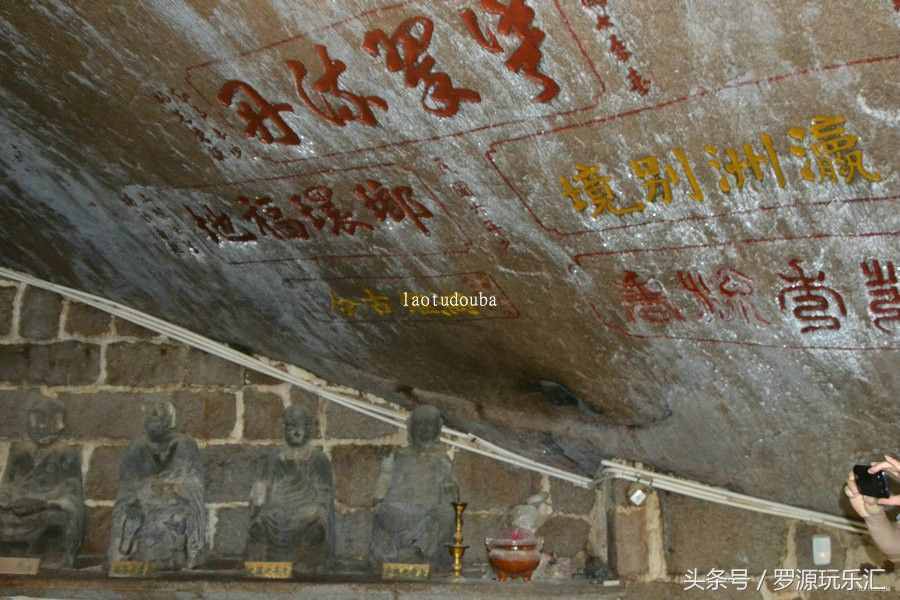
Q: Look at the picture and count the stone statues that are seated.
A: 4